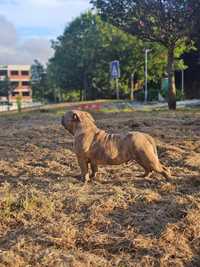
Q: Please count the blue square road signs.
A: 1